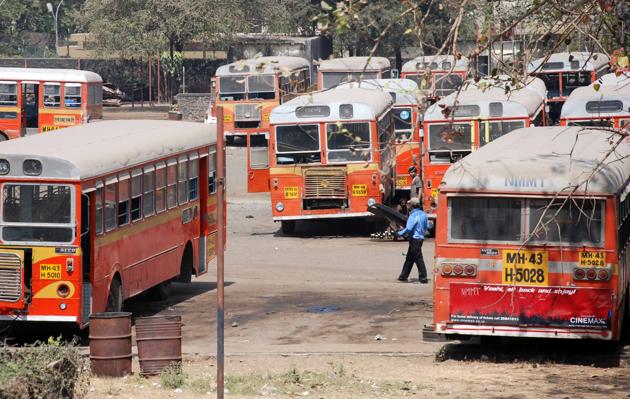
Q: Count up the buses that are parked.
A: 11